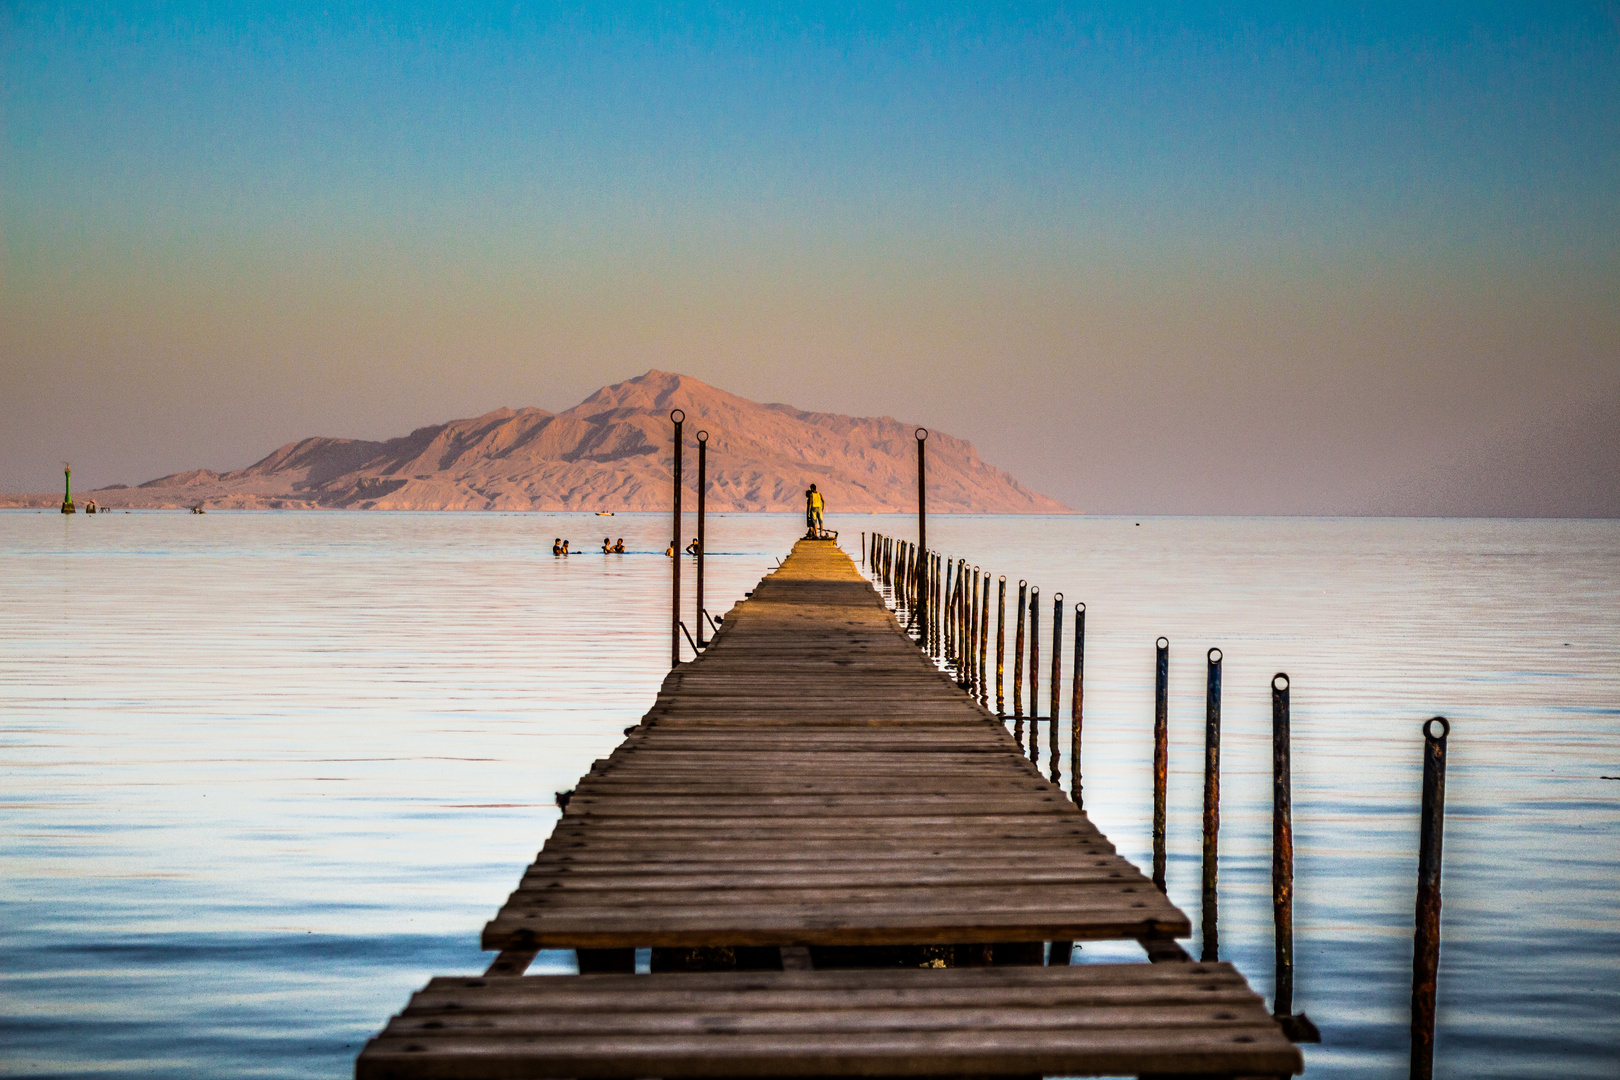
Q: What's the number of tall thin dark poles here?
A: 3